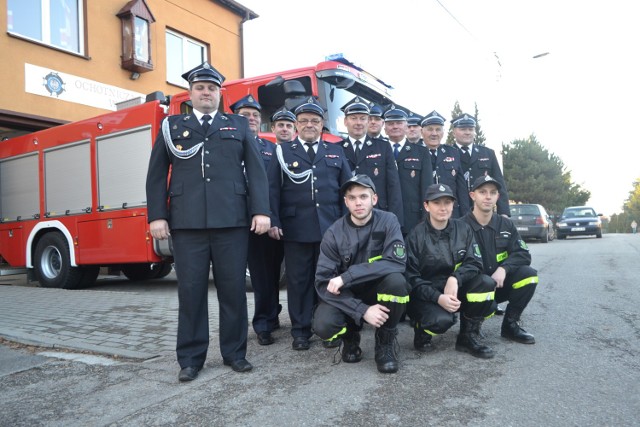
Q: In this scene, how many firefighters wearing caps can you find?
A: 13